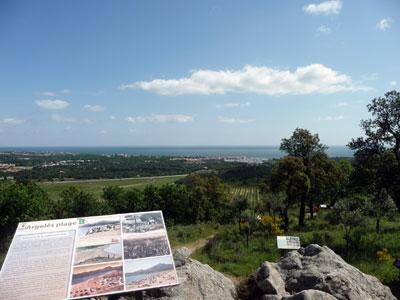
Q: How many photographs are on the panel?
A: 6